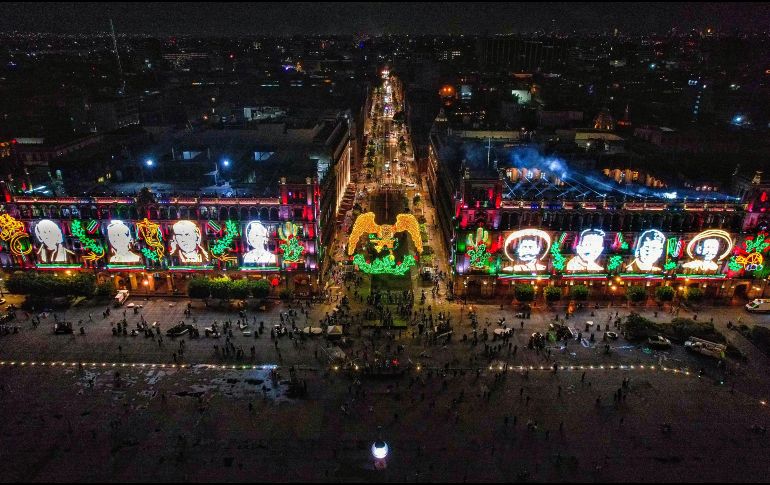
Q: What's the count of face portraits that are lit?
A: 8